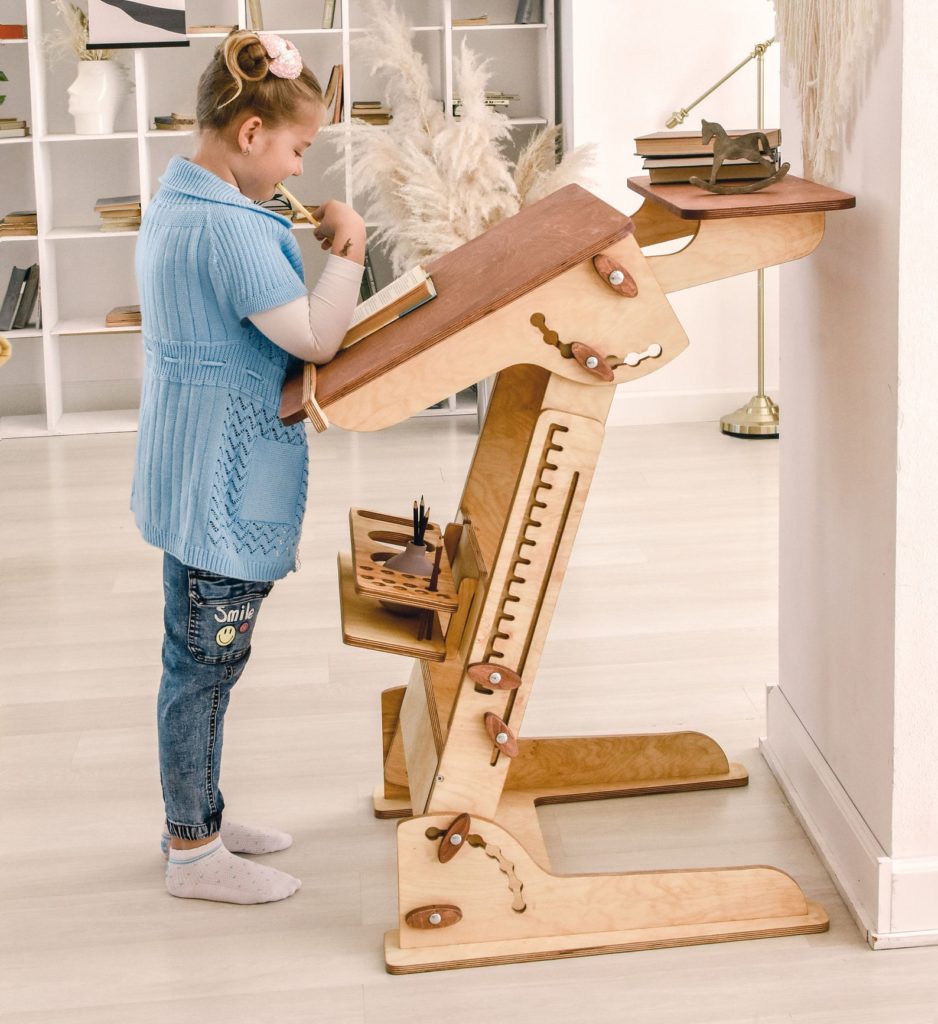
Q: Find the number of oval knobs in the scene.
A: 6